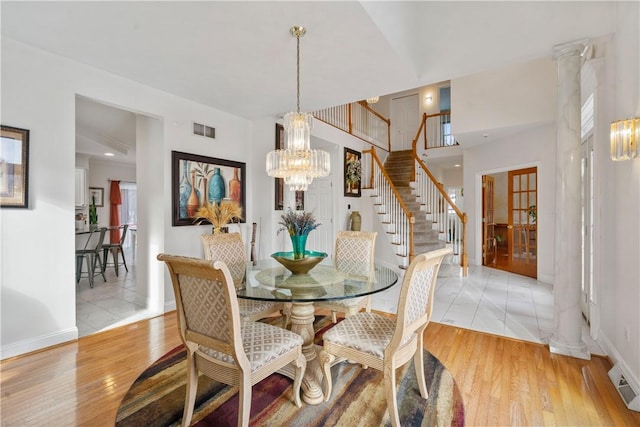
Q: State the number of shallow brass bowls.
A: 1